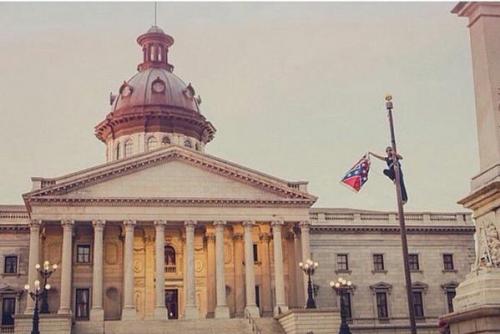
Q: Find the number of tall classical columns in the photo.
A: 10